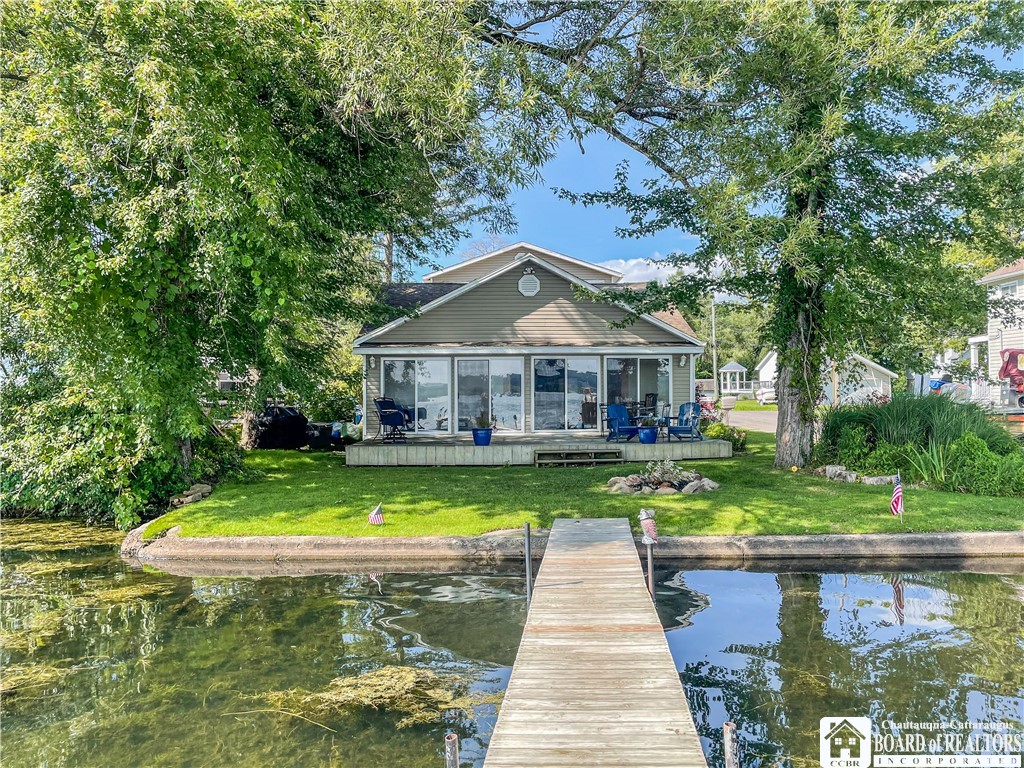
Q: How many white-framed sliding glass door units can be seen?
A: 4